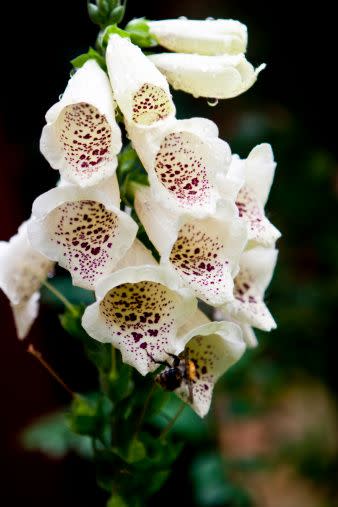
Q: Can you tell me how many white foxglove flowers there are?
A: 12